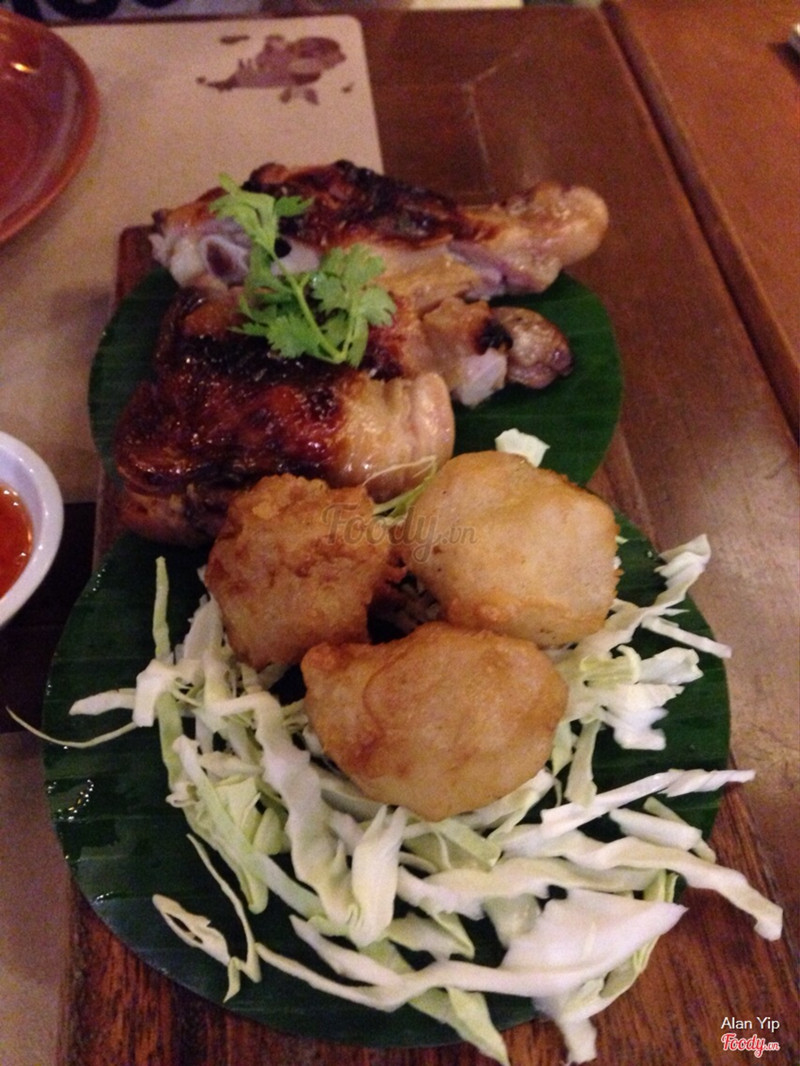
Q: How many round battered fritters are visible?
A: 3